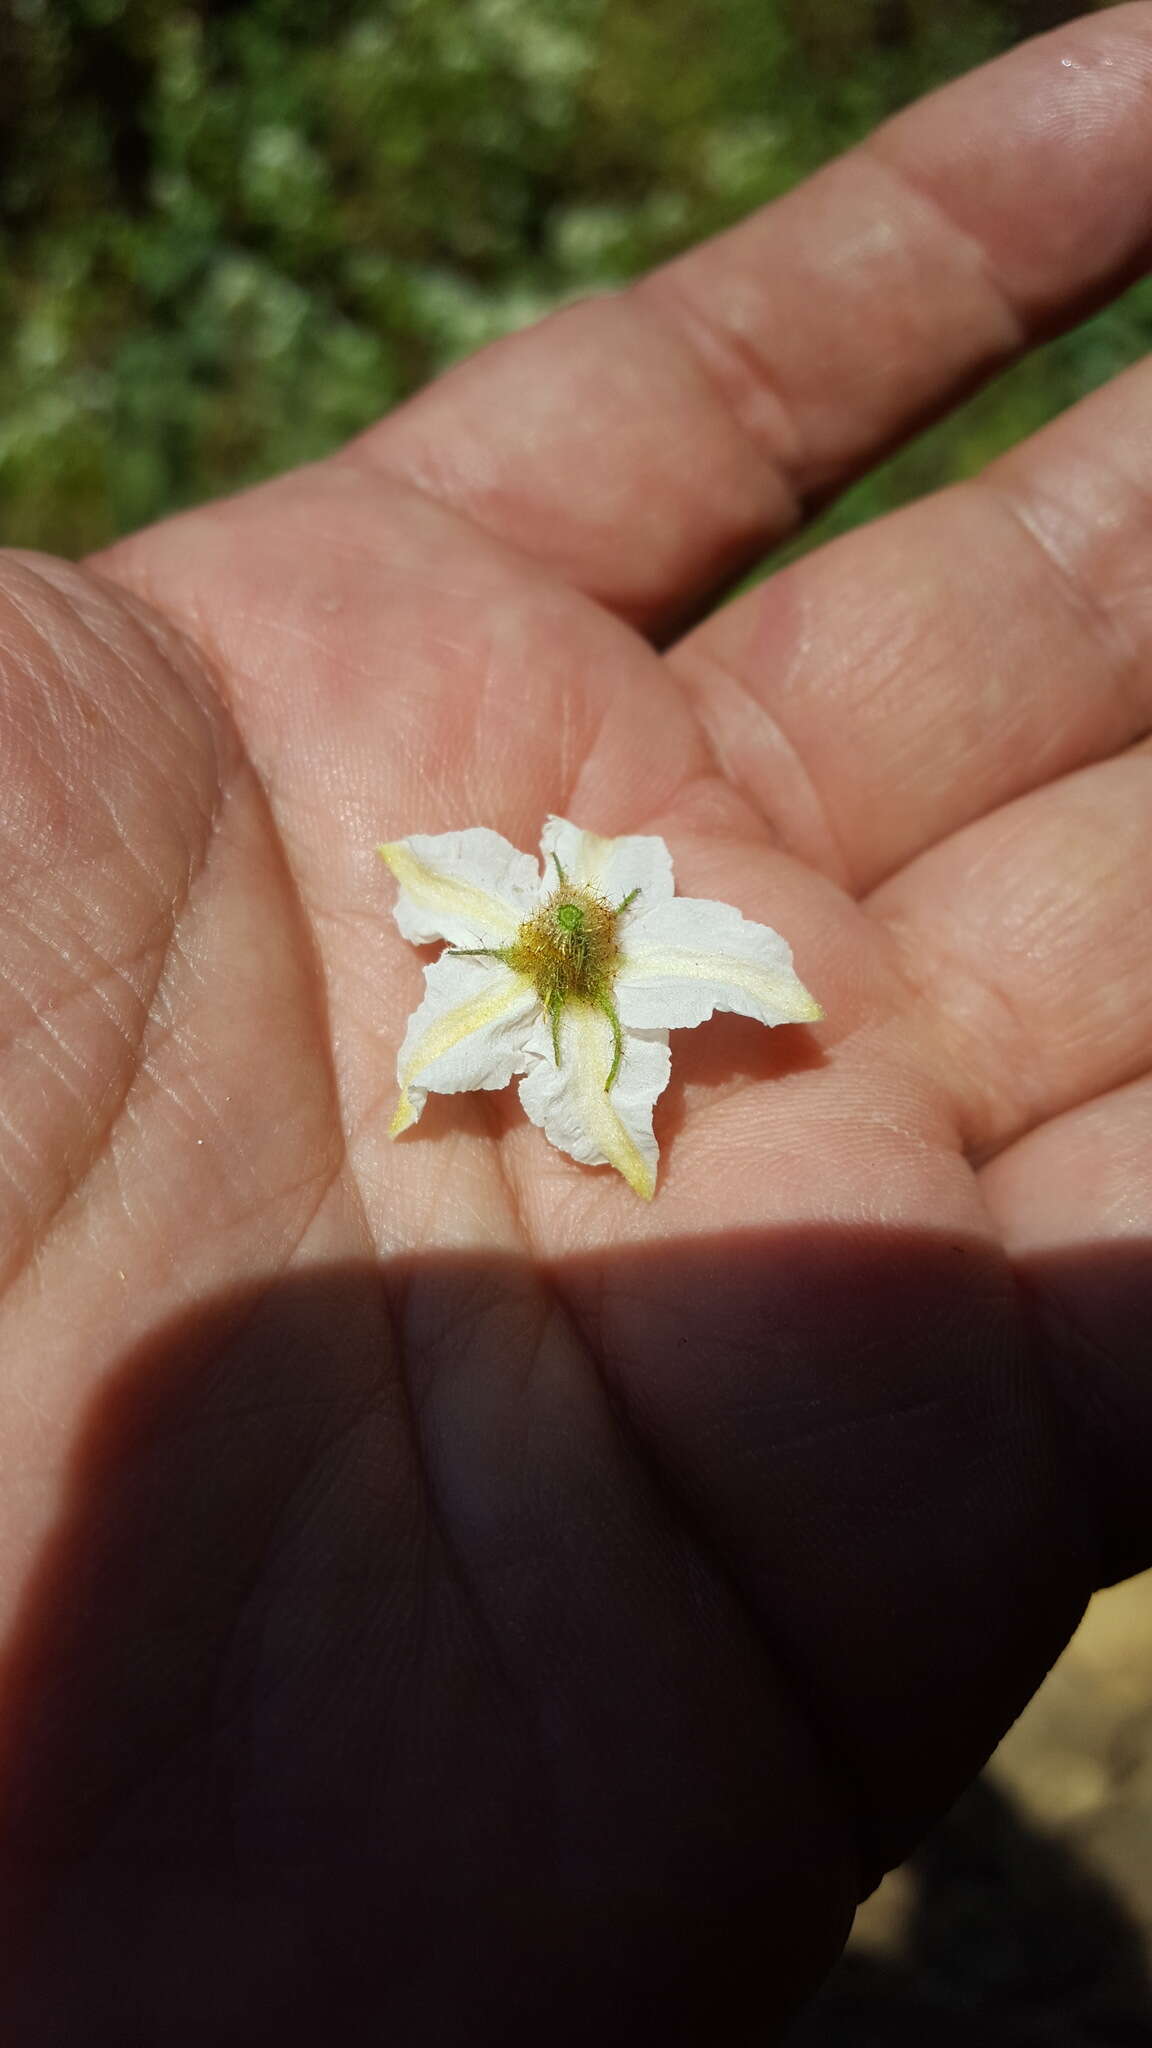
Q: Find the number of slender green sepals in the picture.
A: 5